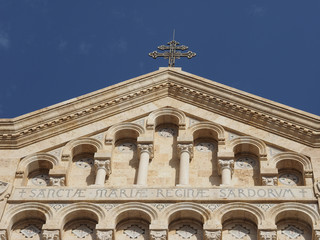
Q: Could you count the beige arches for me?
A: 13